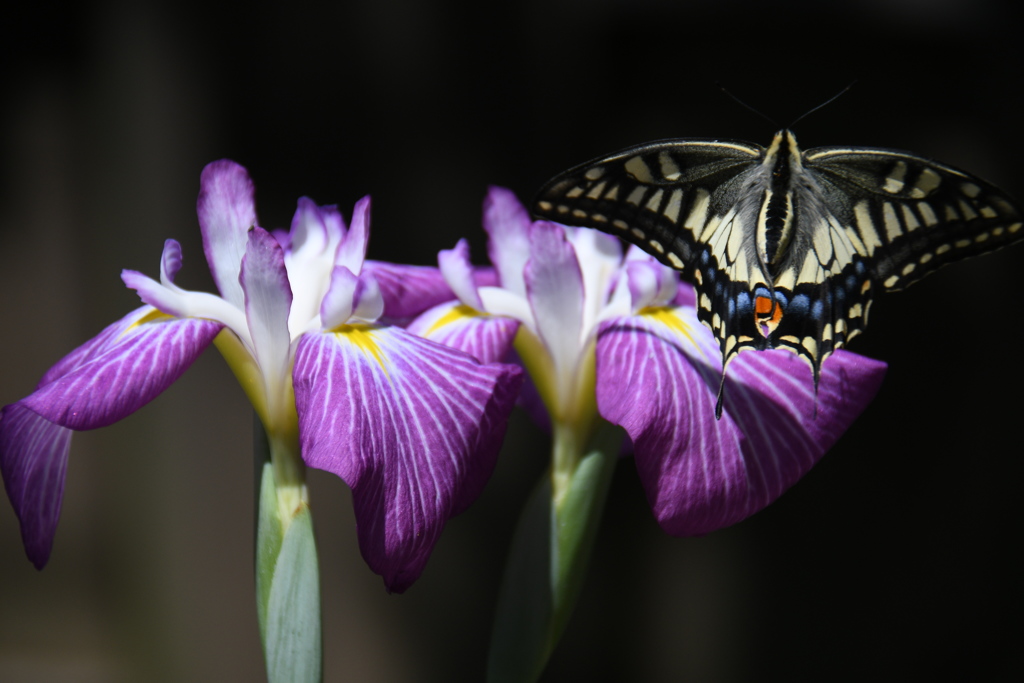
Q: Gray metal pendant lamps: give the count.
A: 0